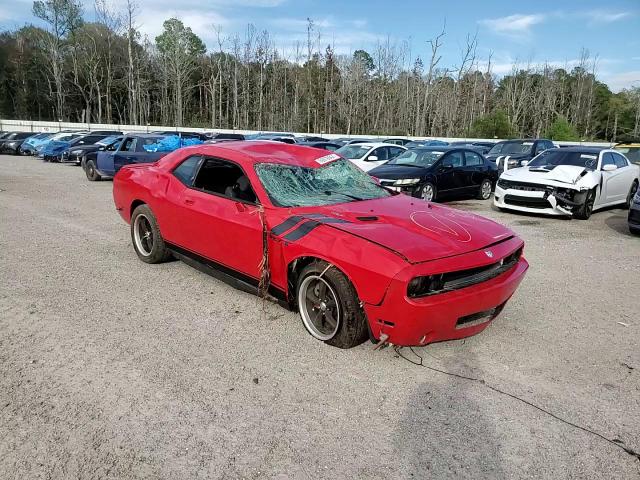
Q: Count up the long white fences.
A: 1